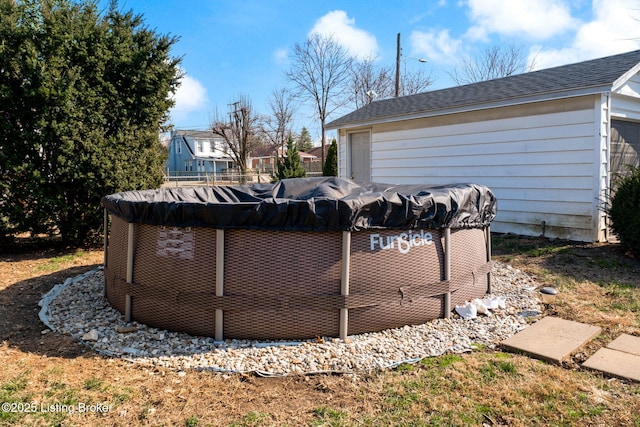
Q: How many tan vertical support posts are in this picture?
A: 6